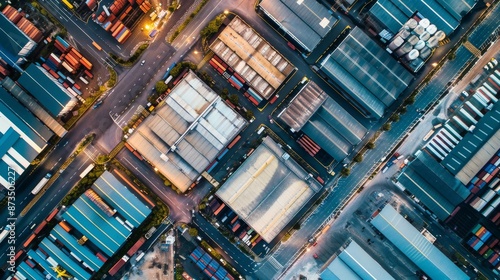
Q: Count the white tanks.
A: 14